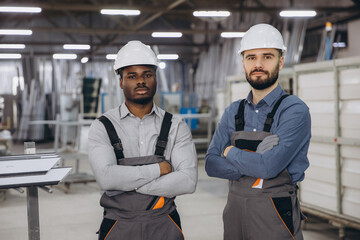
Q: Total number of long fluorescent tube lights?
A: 13